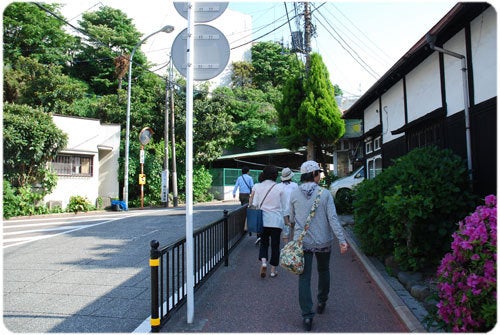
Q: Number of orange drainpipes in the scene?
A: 0